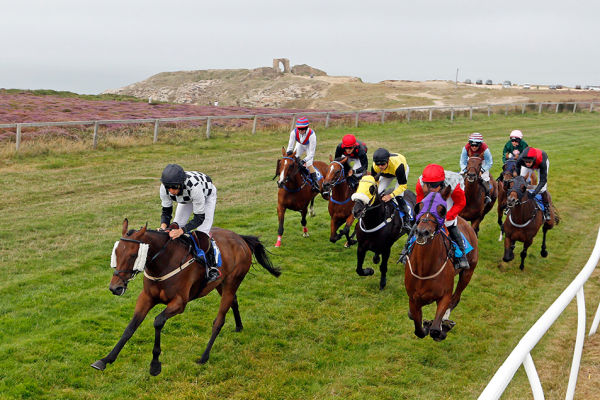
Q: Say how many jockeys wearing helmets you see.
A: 8